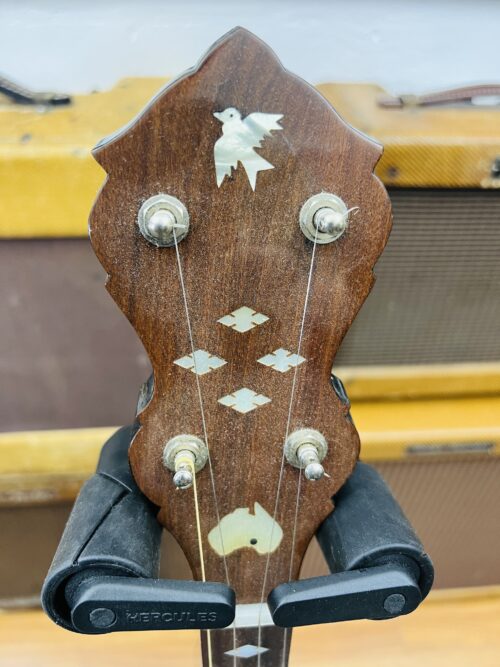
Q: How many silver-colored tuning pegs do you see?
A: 4